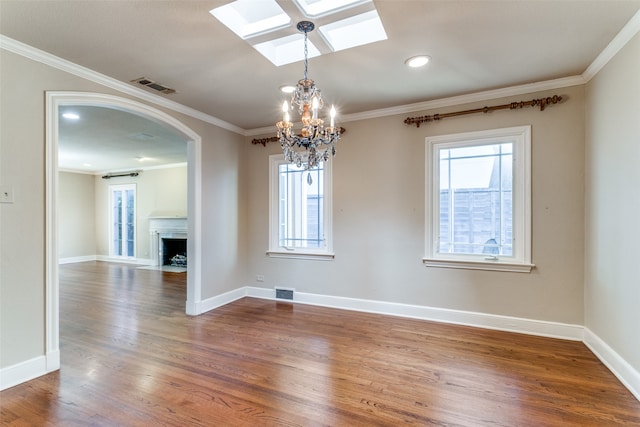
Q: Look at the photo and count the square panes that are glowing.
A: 4